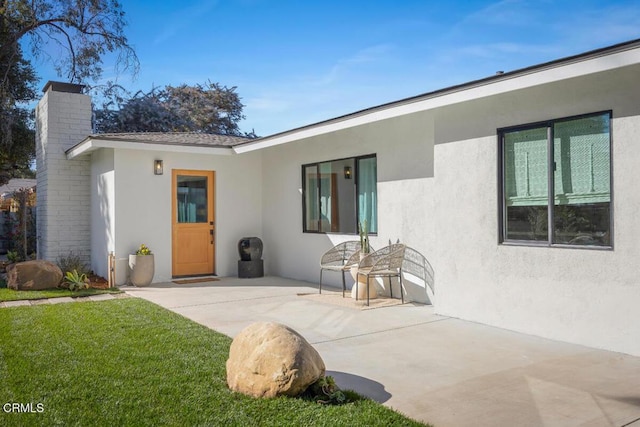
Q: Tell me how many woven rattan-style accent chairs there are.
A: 2